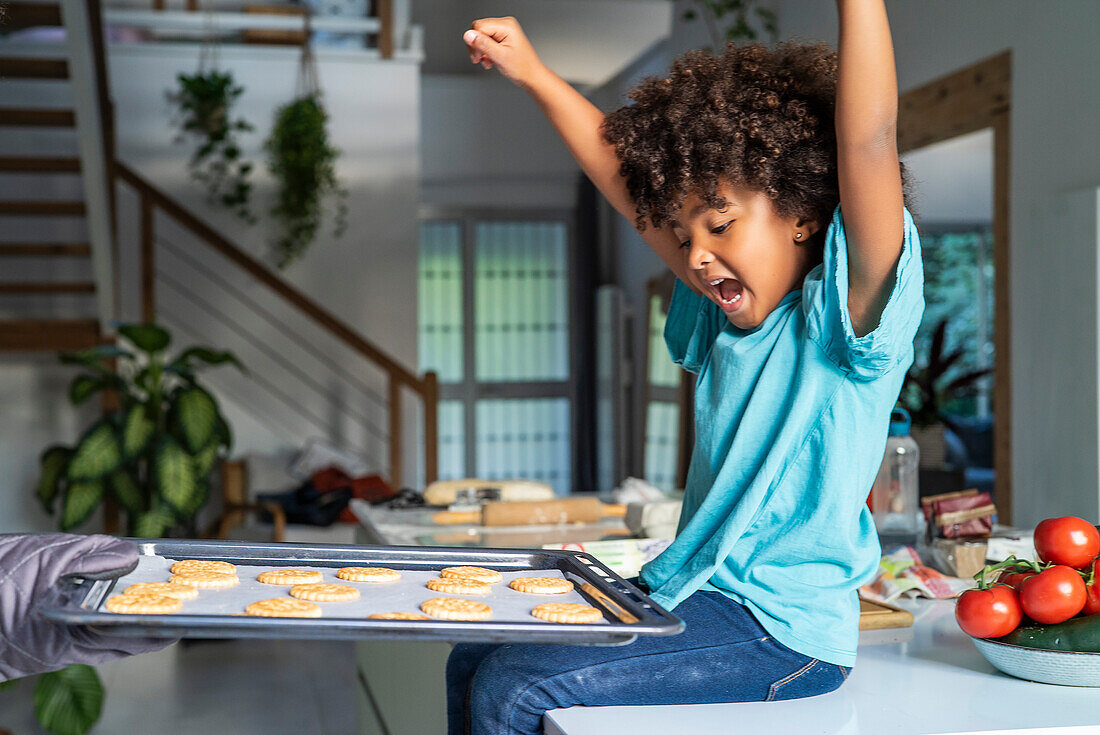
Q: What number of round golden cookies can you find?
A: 14